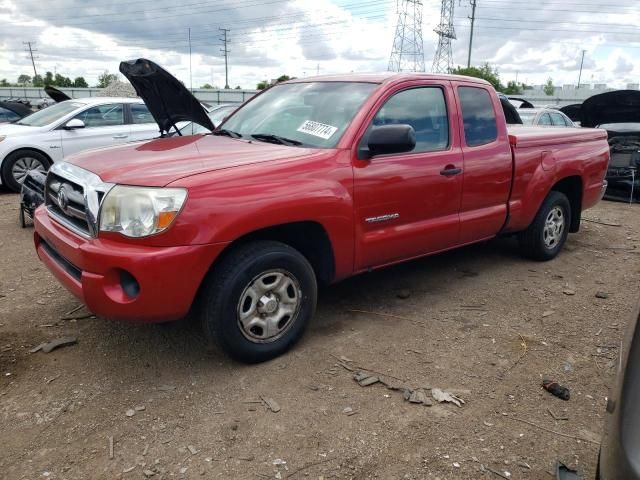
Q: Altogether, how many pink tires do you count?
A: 0